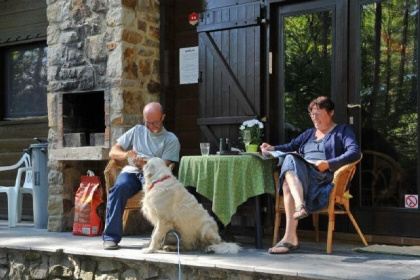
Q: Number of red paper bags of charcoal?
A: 1